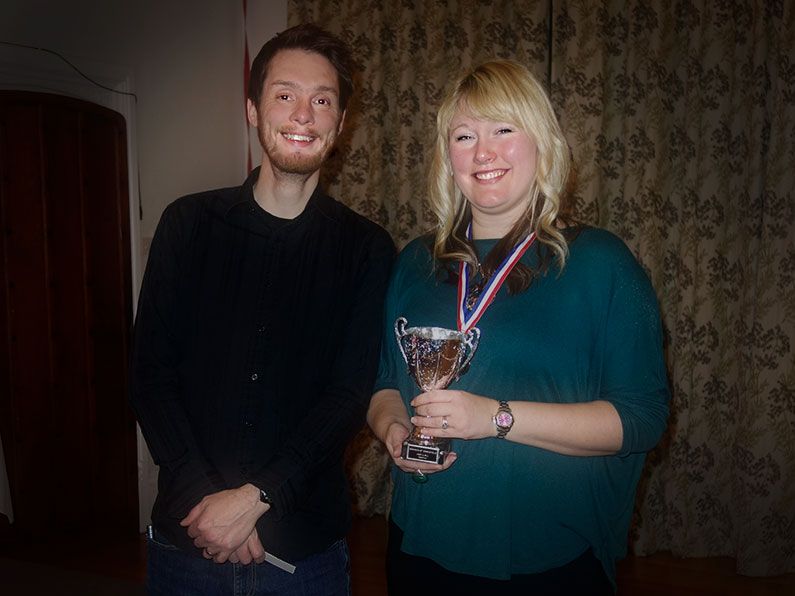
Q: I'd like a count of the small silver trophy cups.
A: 1